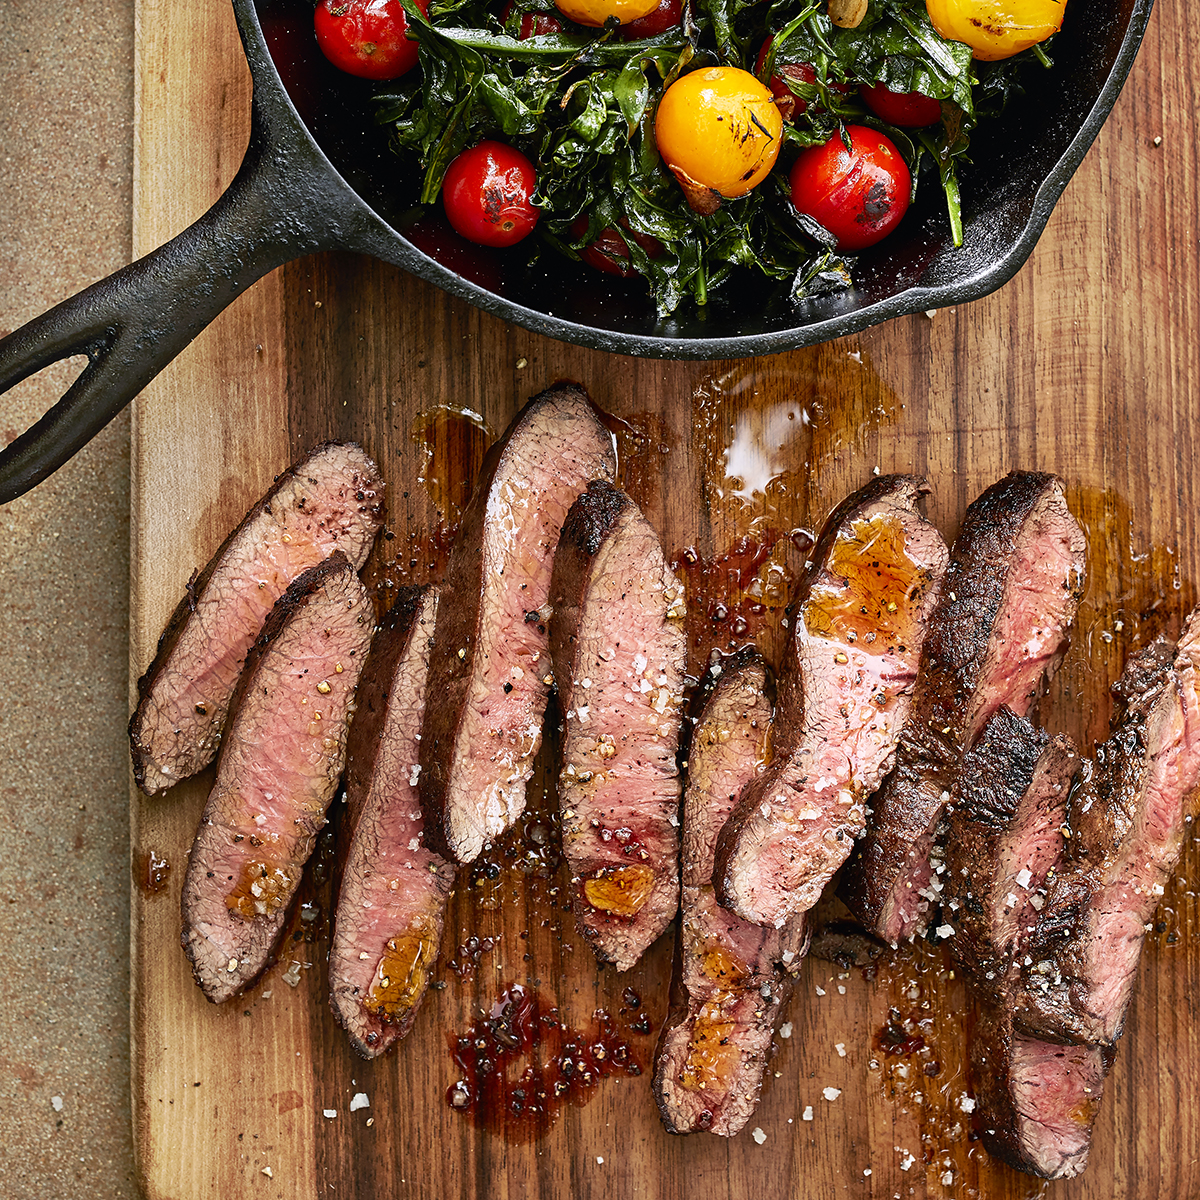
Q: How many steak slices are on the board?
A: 10